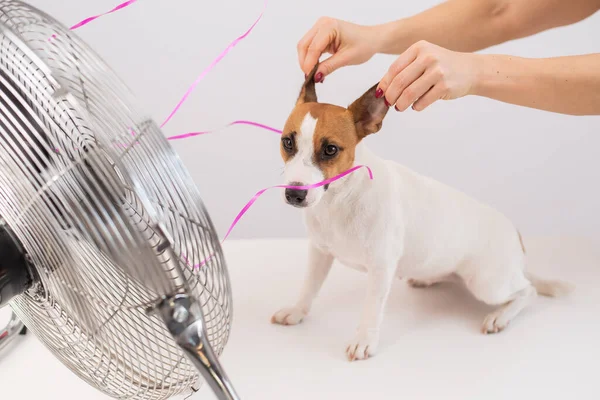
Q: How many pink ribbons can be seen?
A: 4